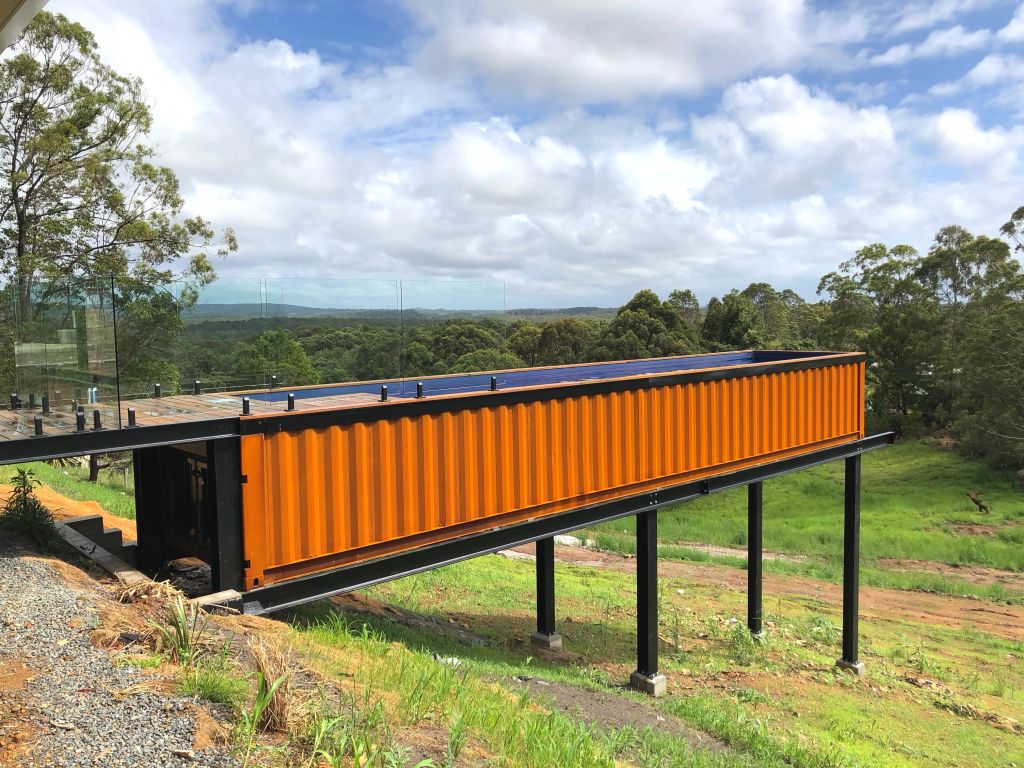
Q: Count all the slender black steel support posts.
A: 4